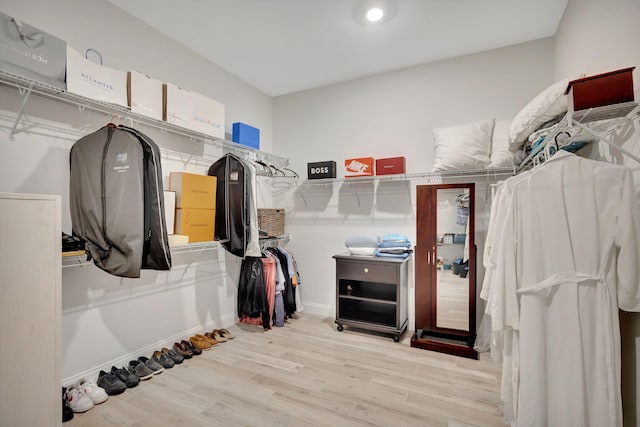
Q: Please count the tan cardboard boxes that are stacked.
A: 2